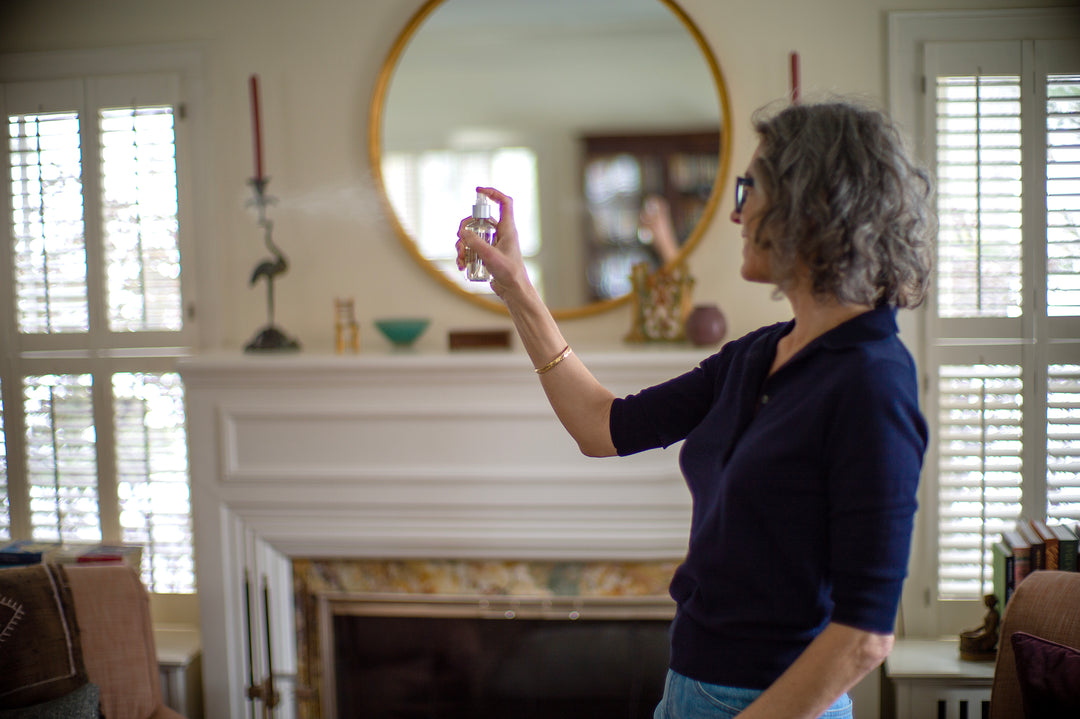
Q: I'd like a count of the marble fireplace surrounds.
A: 1